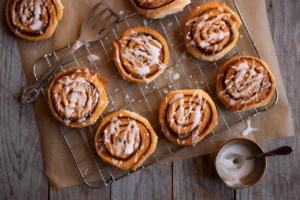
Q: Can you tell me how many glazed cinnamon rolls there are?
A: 8